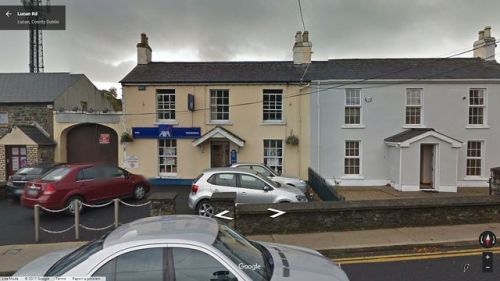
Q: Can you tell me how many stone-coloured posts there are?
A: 3